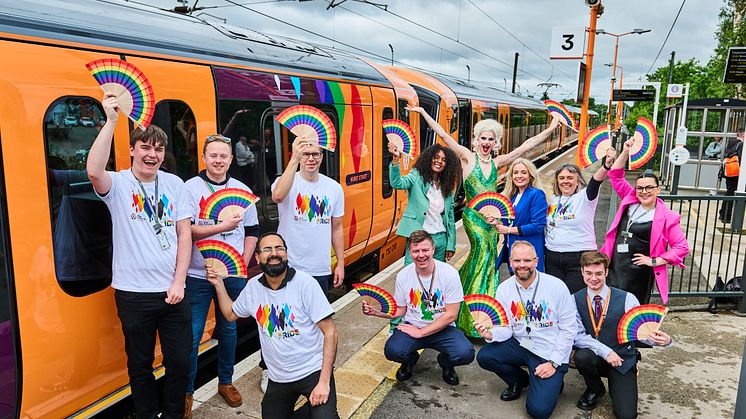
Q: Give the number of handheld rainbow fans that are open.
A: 12